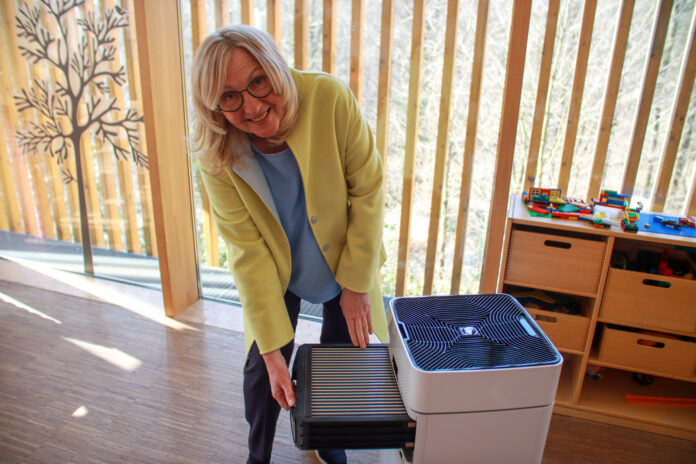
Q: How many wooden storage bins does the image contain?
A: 4